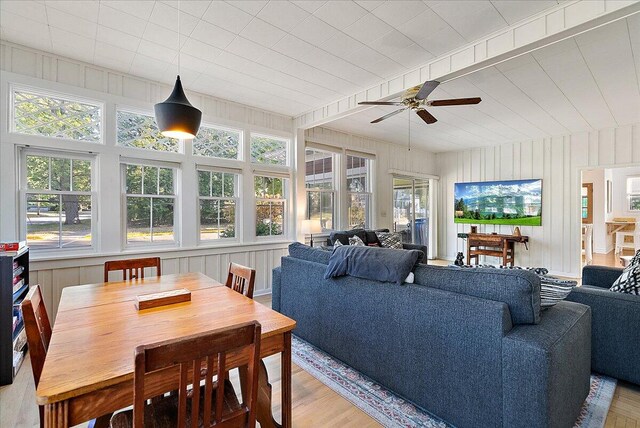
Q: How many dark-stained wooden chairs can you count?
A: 4